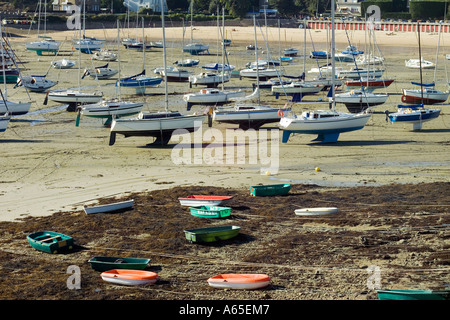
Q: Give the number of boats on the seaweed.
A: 11